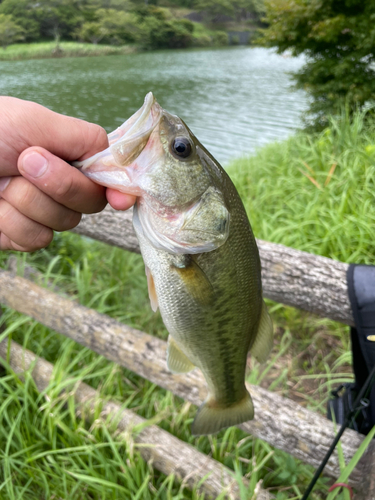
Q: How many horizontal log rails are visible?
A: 3